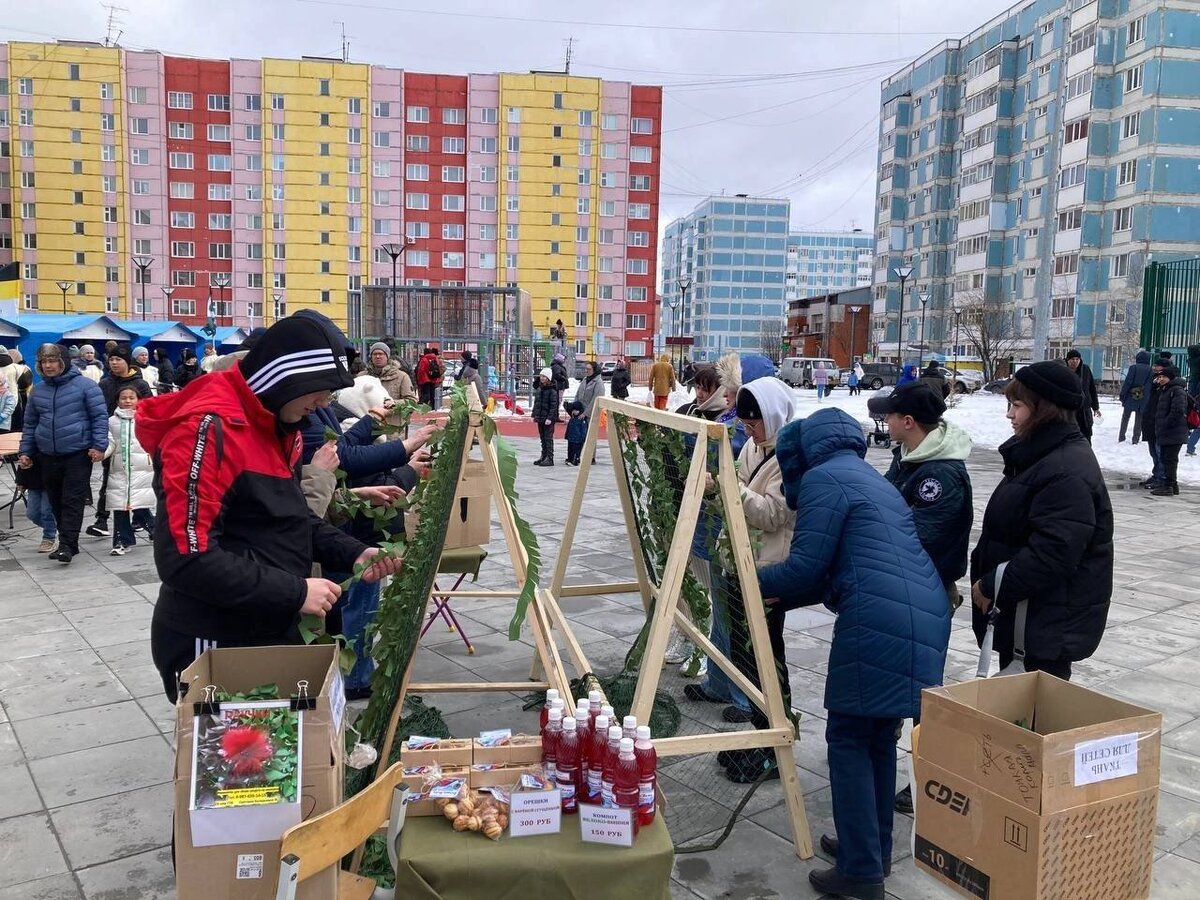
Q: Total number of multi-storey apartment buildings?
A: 4